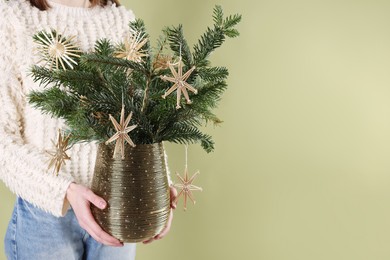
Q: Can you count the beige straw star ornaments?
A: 6